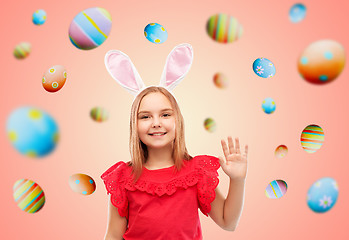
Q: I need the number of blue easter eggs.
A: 7